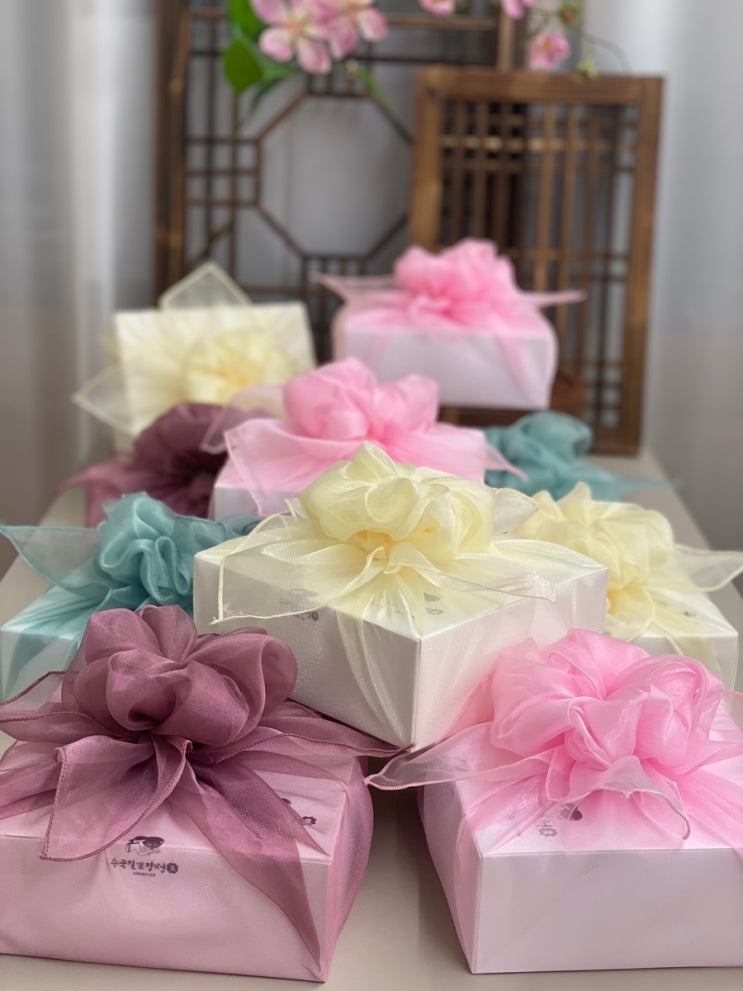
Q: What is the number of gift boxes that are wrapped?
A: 10